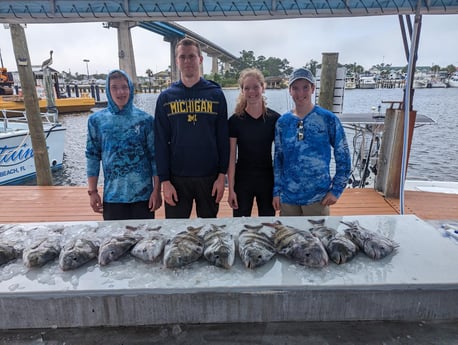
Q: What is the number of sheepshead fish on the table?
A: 11